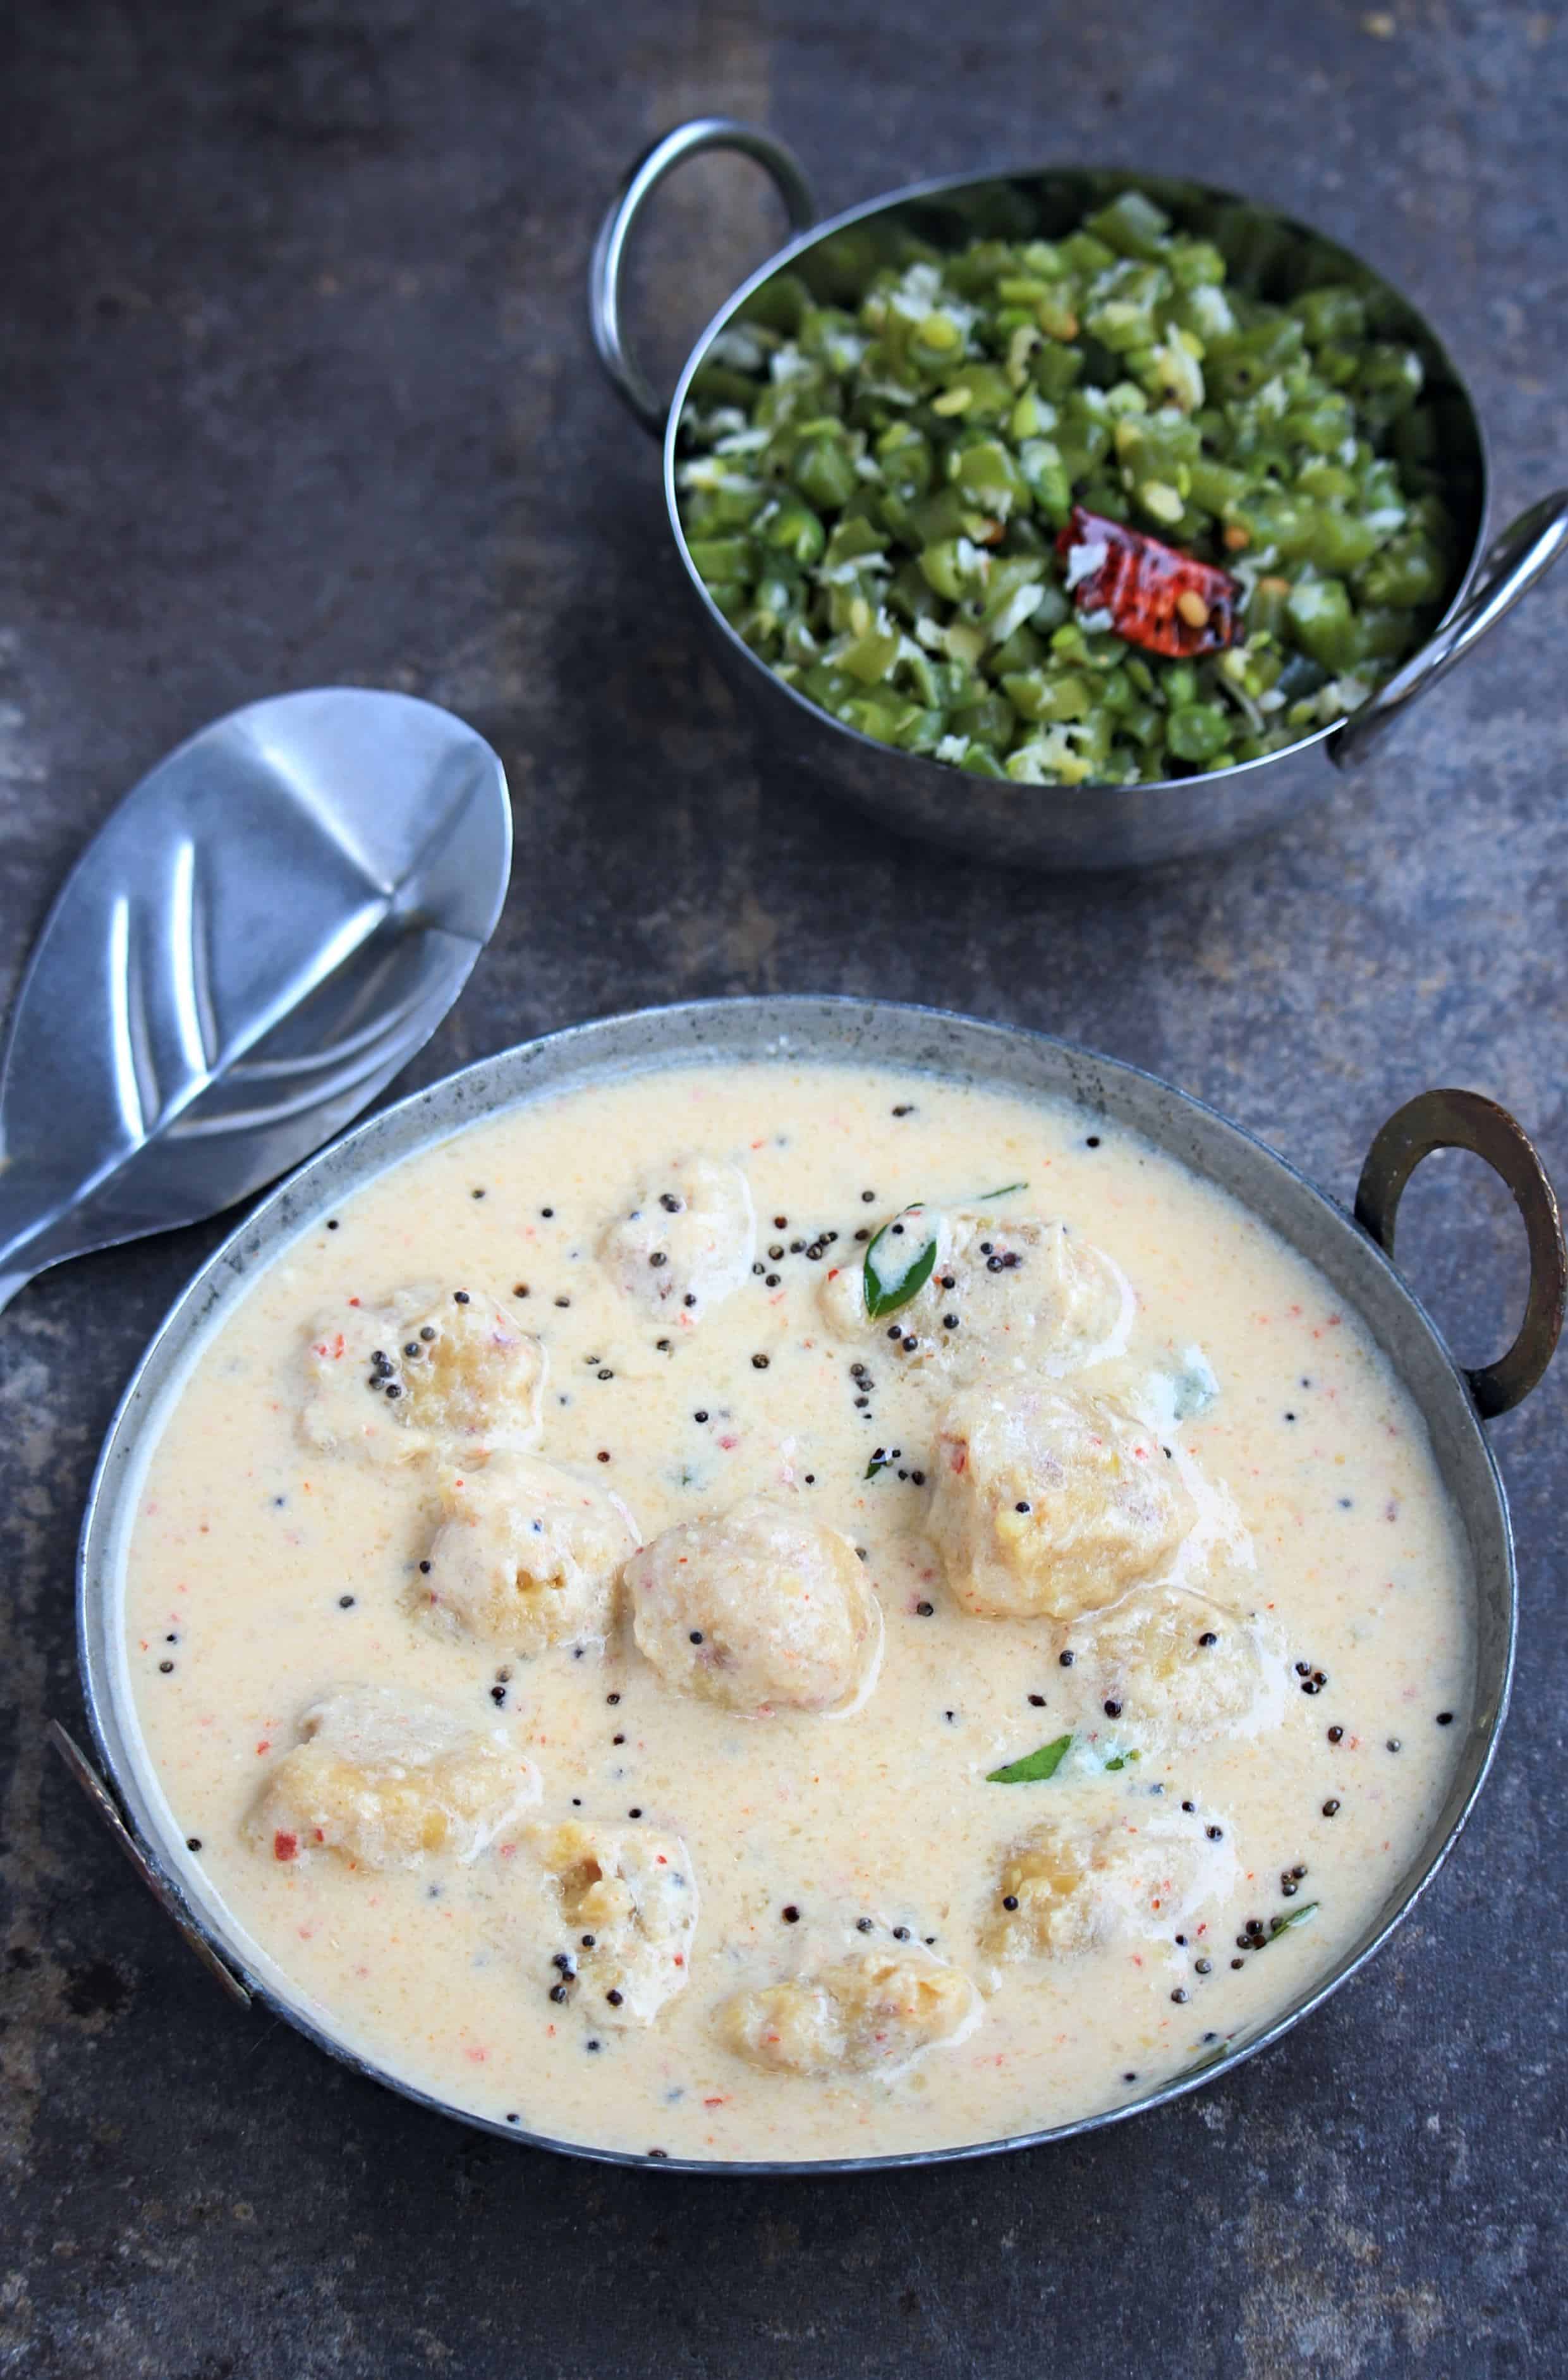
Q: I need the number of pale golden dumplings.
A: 11